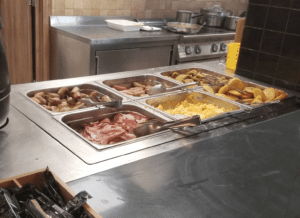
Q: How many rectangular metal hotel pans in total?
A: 6